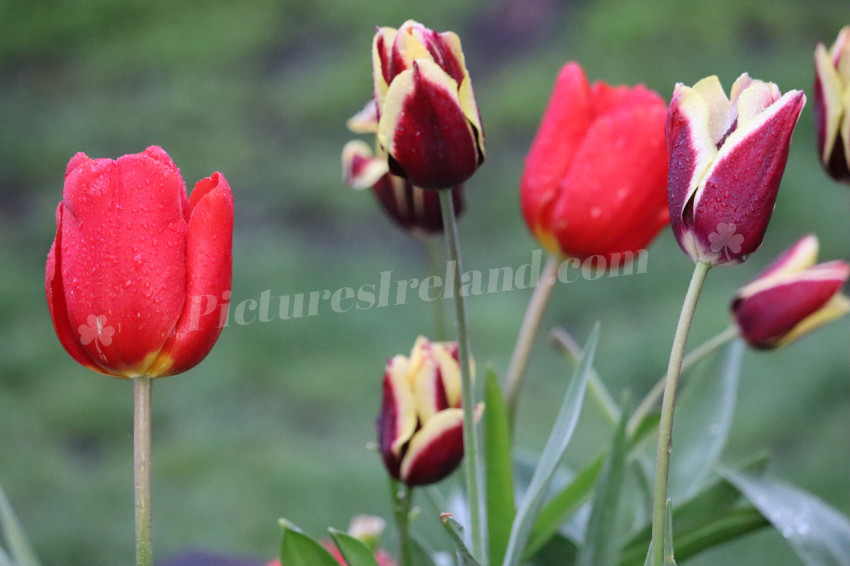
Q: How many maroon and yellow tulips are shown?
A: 6